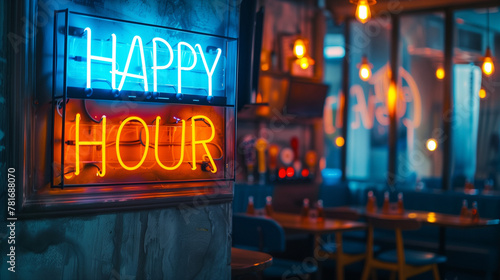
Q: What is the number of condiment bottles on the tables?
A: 9